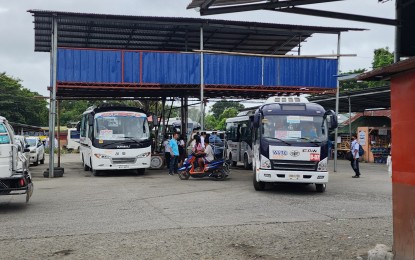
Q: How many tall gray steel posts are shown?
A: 3